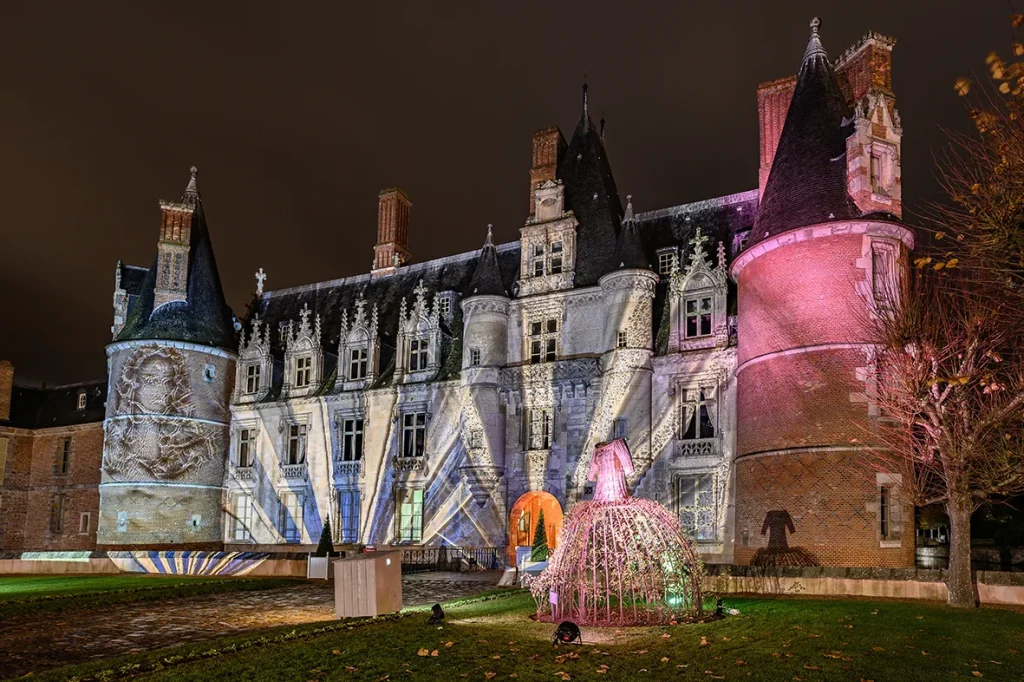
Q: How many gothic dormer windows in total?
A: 5